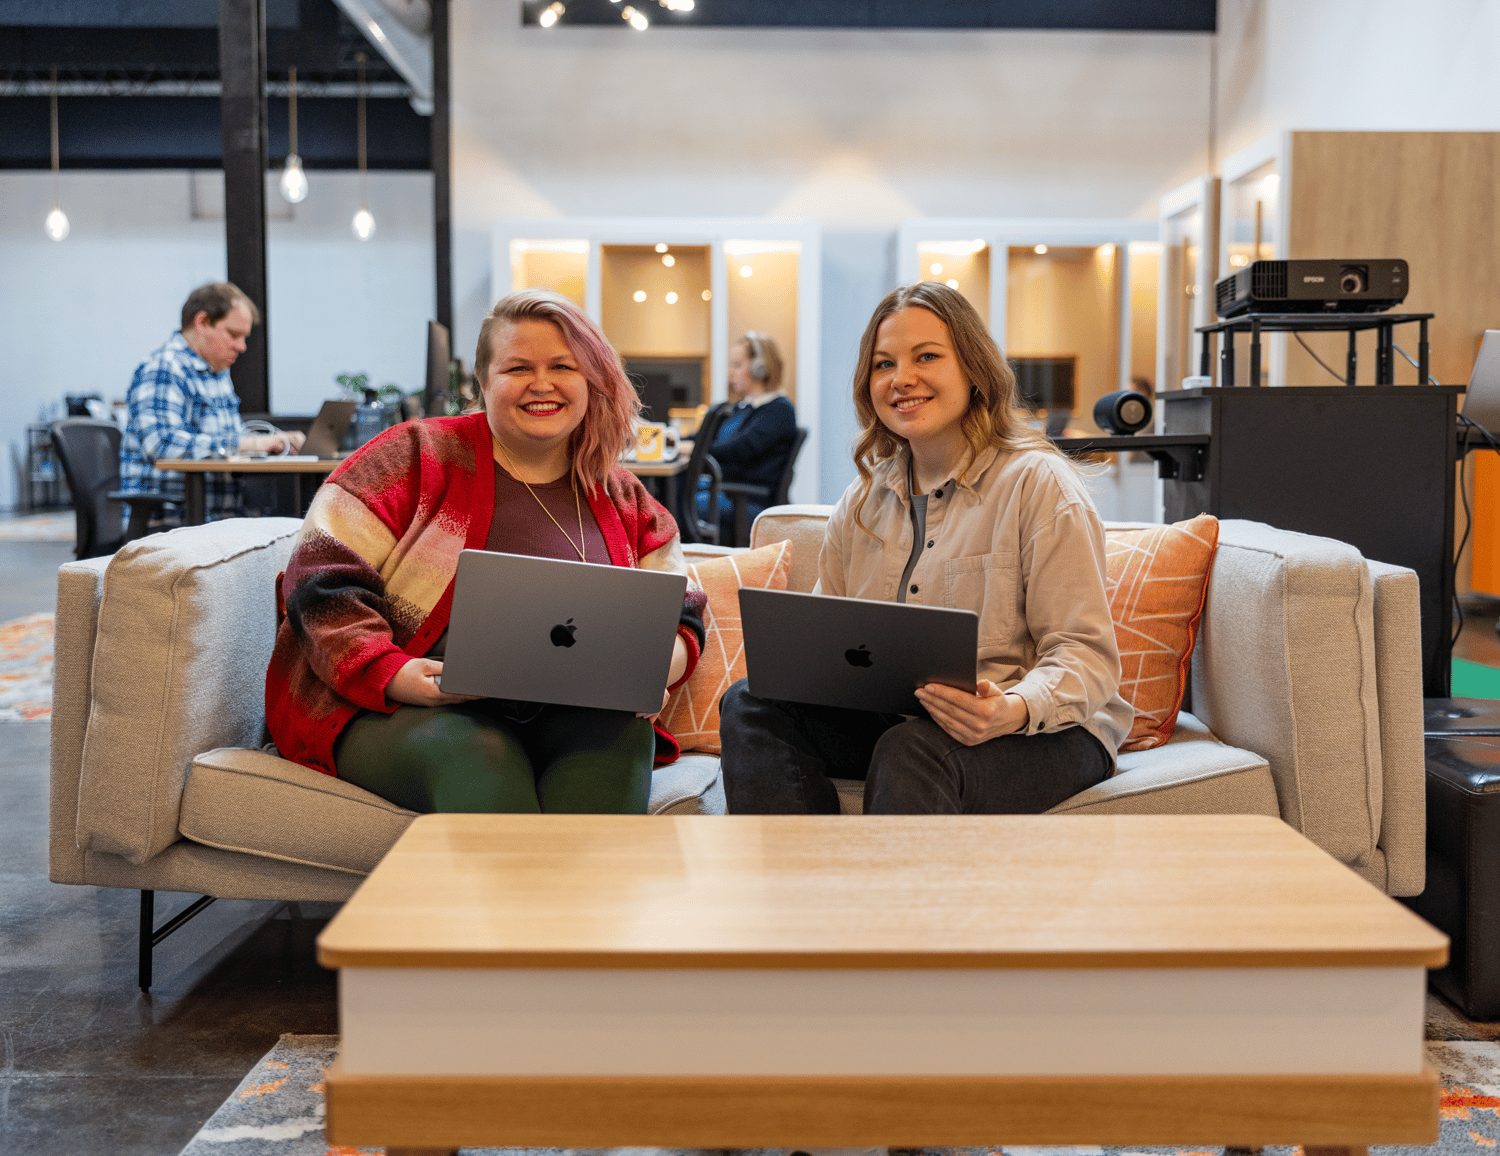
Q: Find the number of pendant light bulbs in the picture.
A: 3